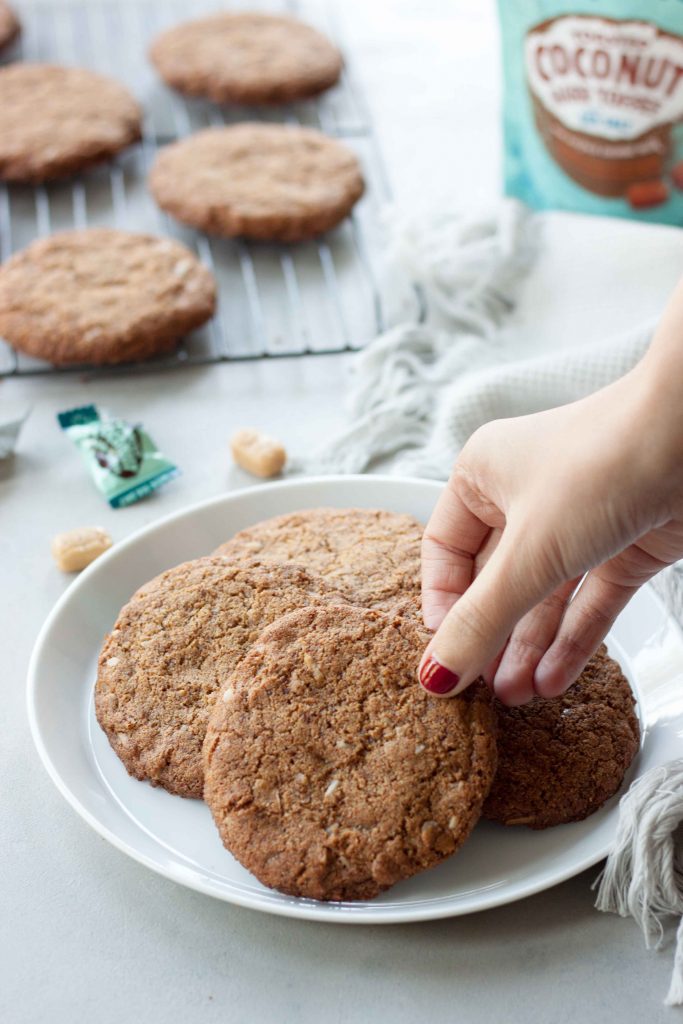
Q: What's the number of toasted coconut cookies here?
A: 9